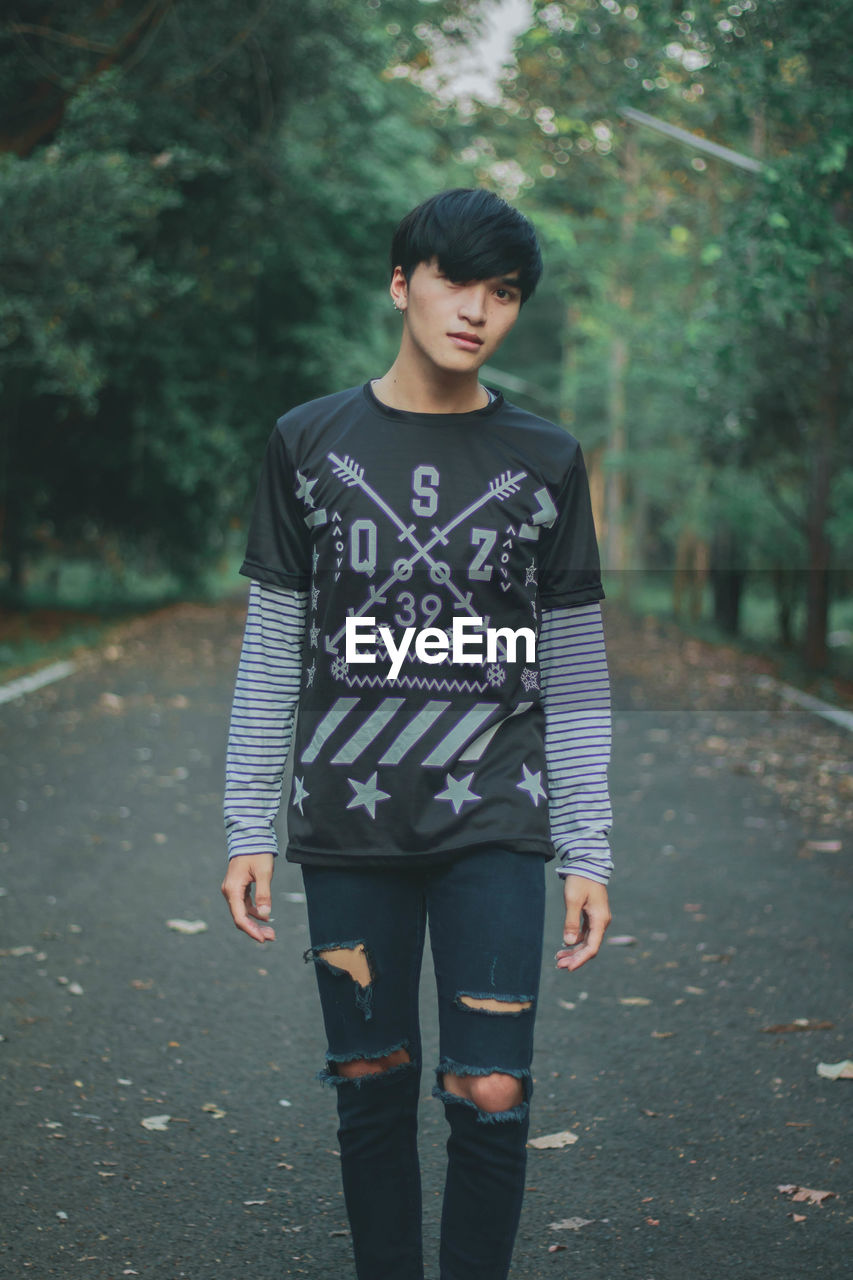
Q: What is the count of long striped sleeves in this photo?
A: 2